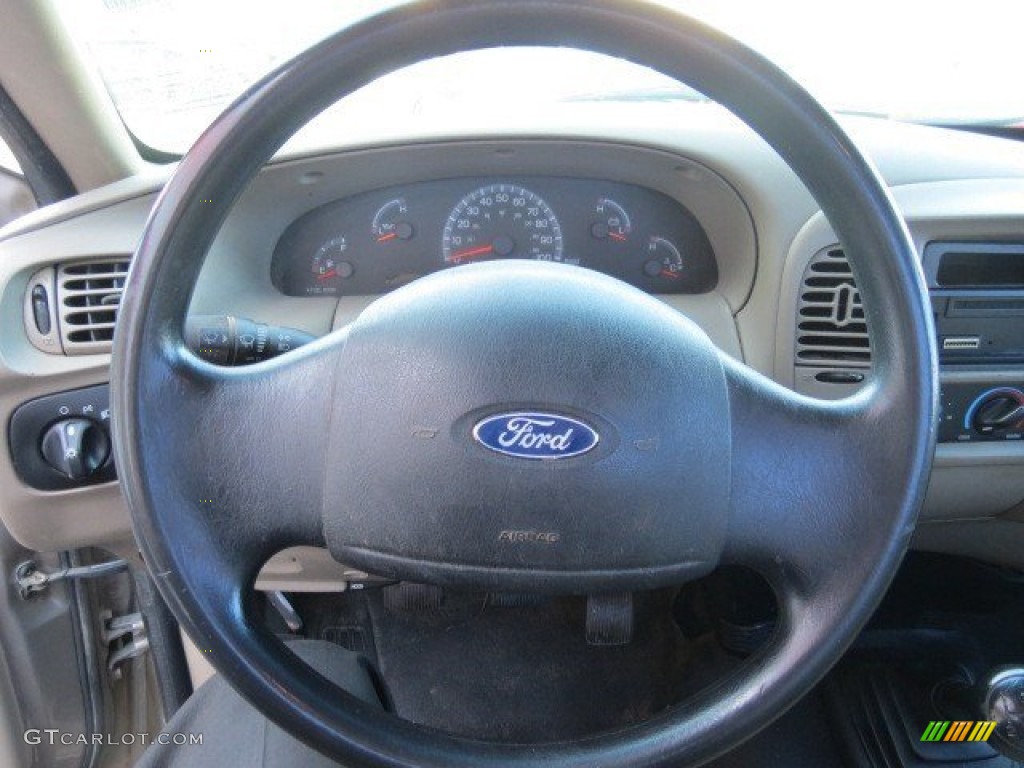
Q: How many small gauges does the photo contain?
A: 4